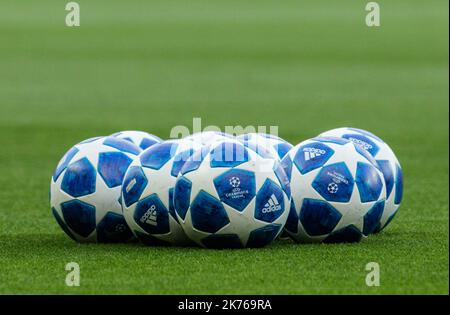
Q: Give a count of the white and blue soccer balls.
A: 8